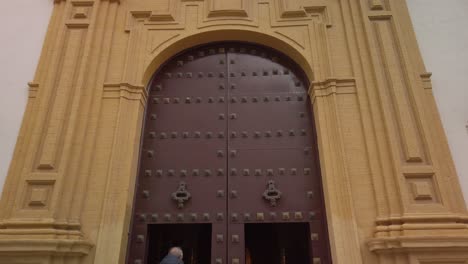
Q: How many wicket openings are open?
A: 2